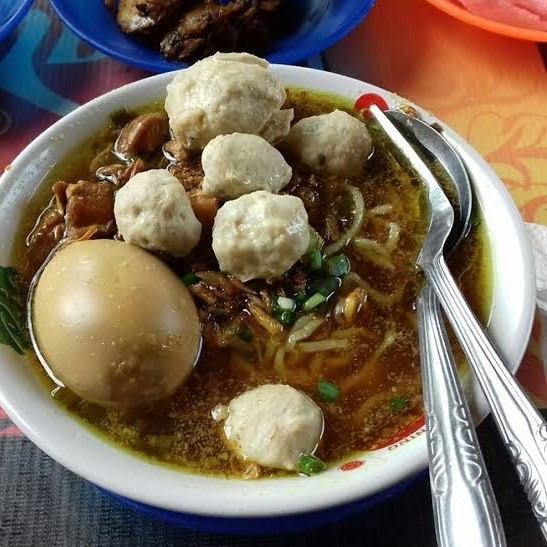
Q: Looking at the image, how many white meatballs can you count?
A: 6